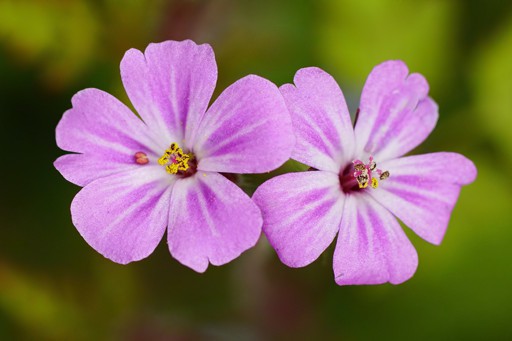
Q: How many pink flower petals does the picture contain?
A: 10